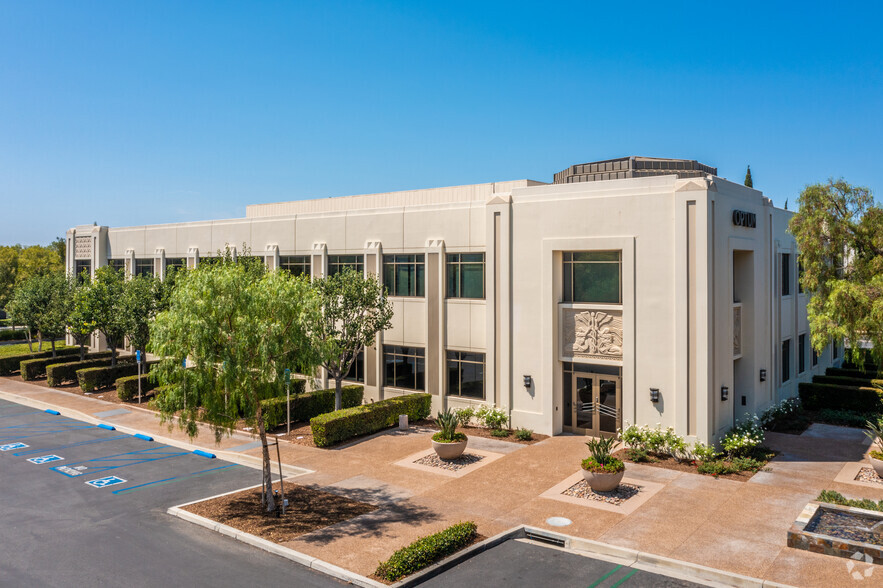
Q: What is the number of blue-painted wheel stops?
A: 4